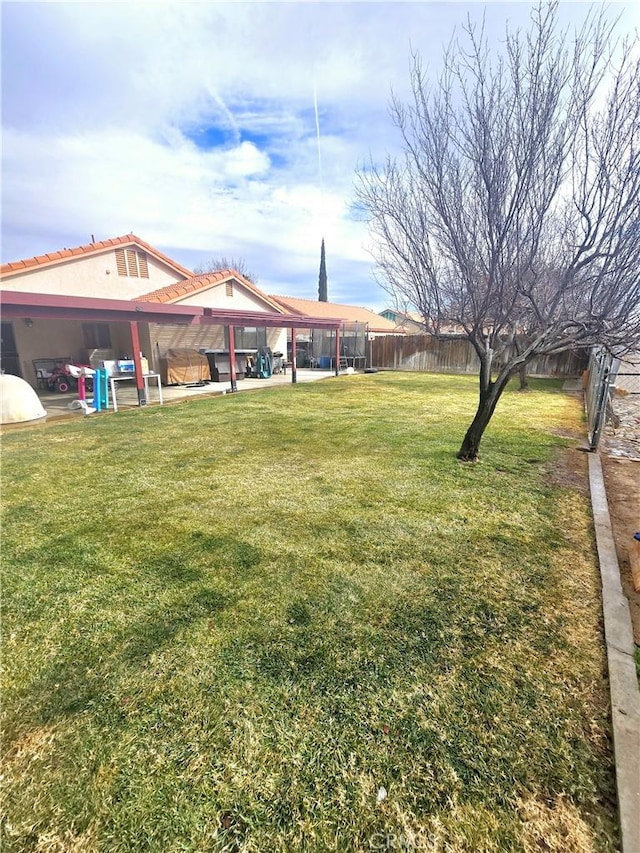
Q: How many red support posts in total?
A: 4